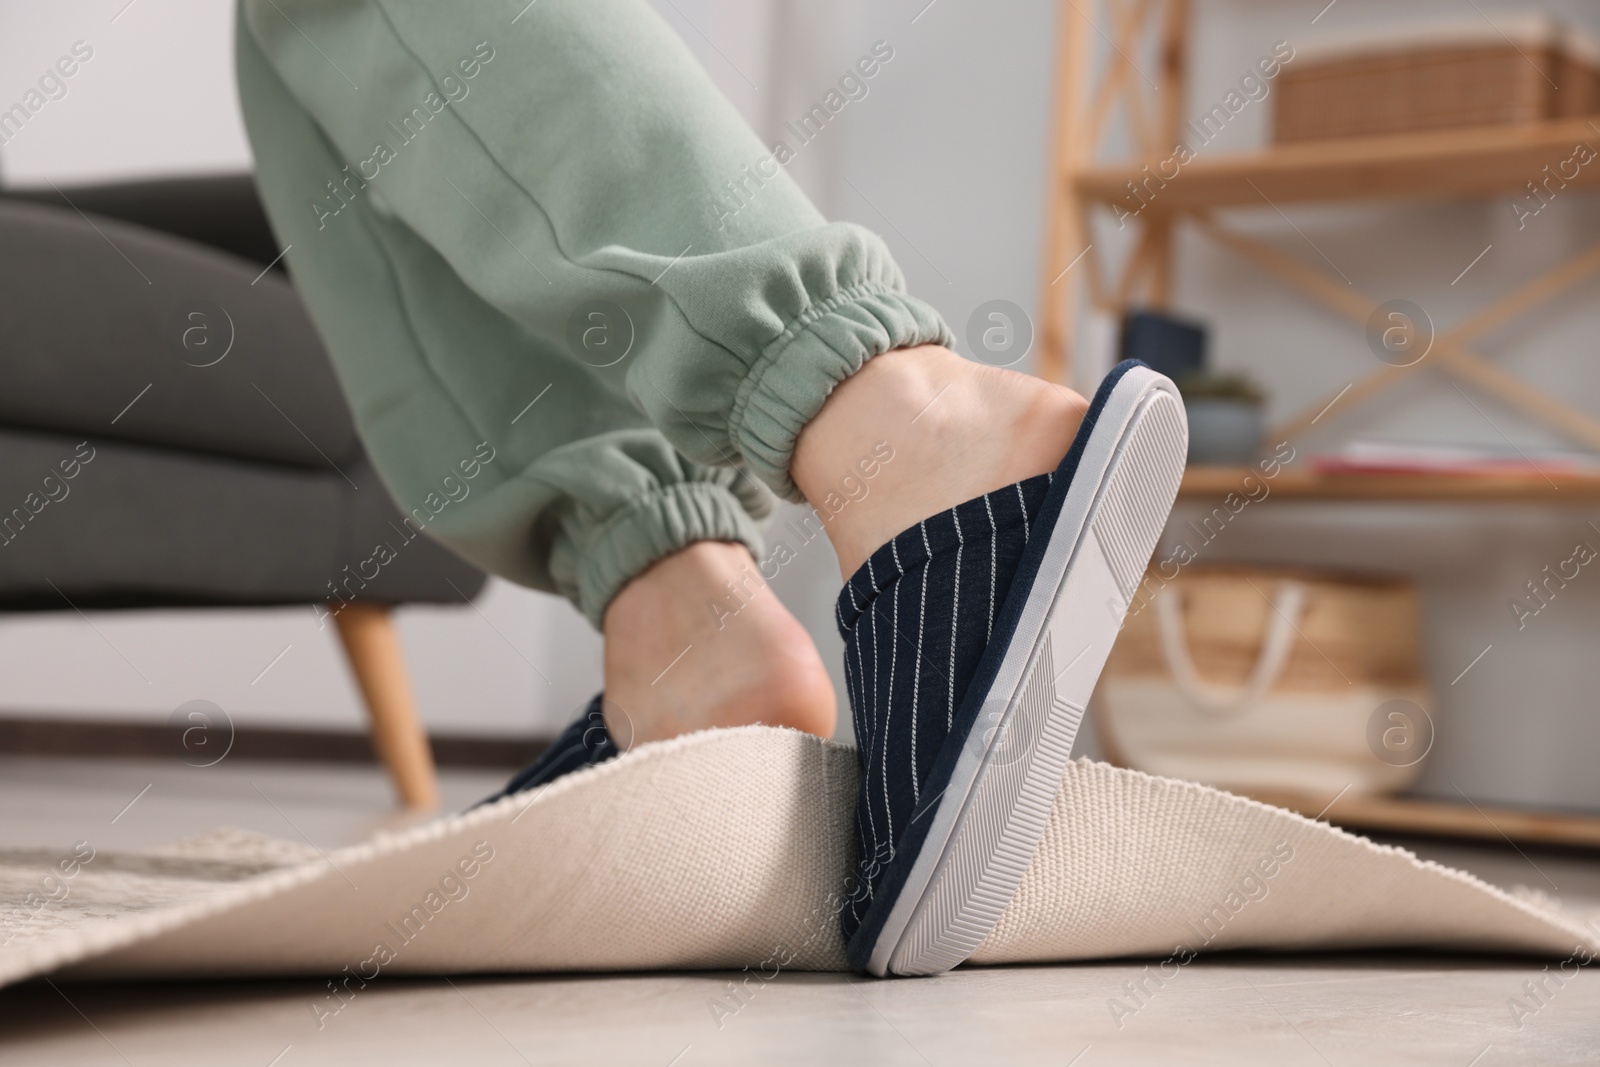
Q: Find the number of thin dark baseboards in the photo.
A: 1